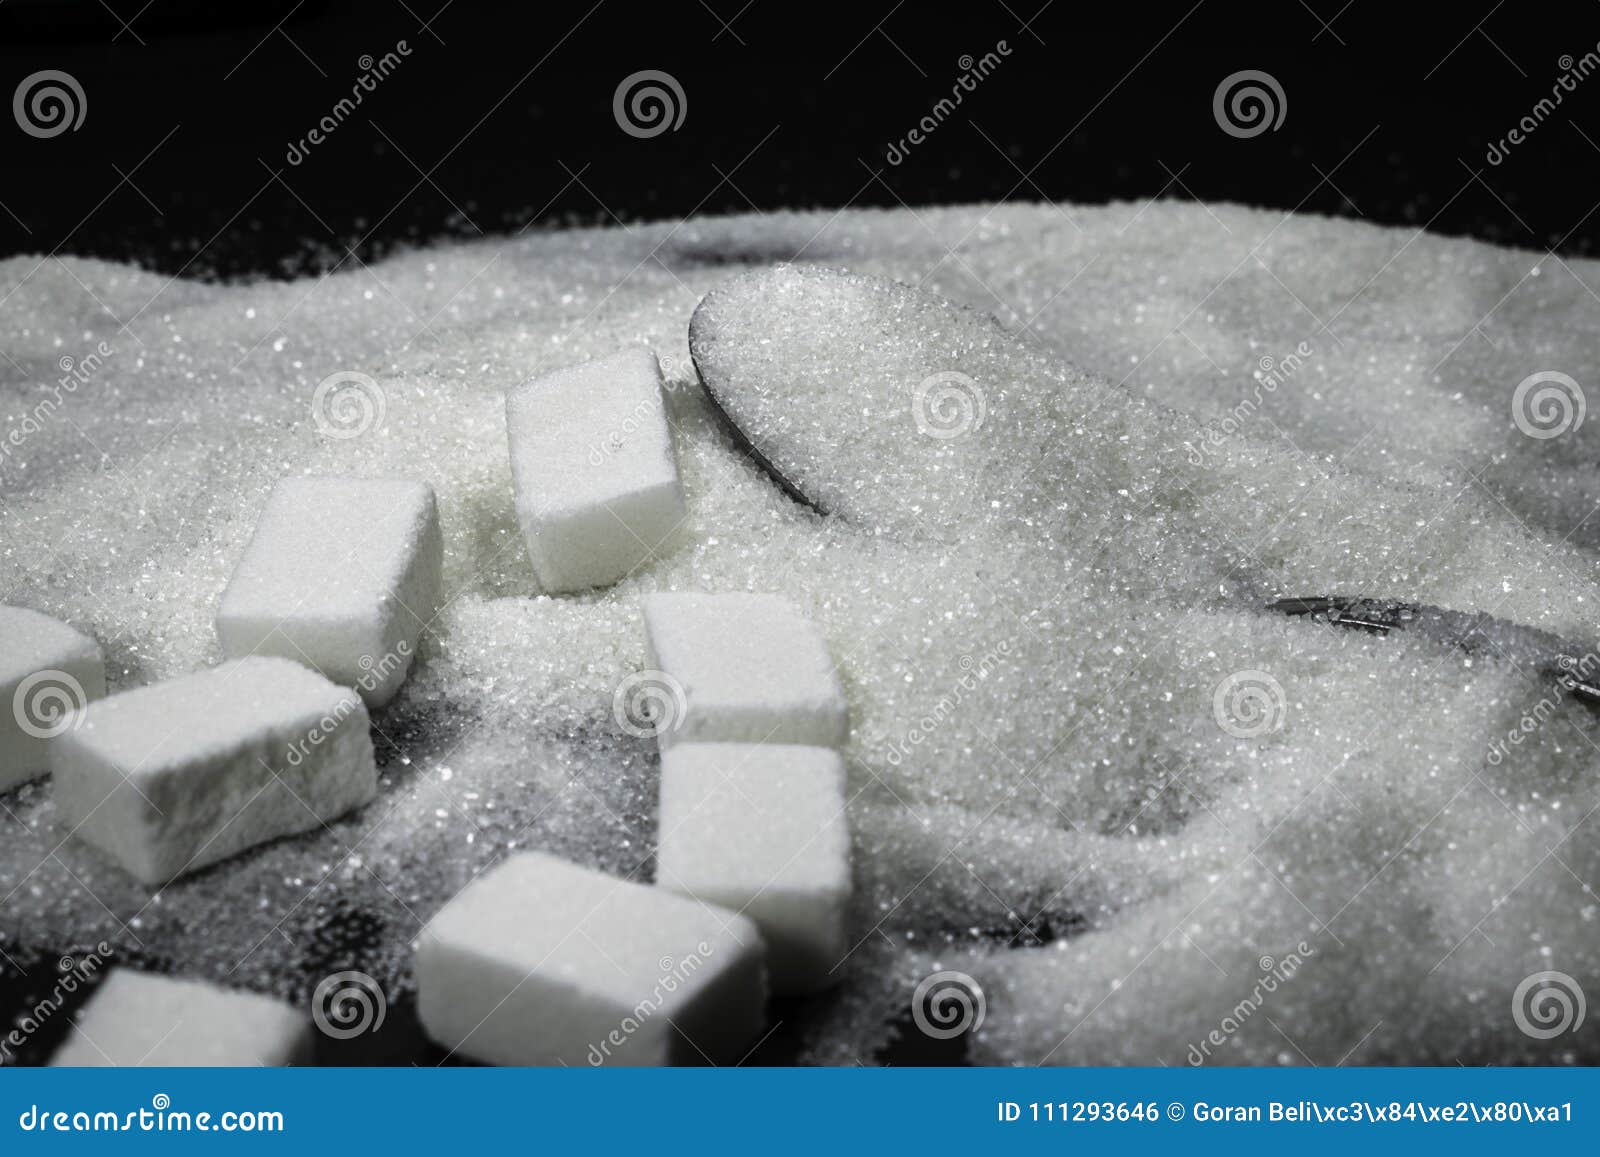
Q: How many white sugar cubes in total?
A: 8